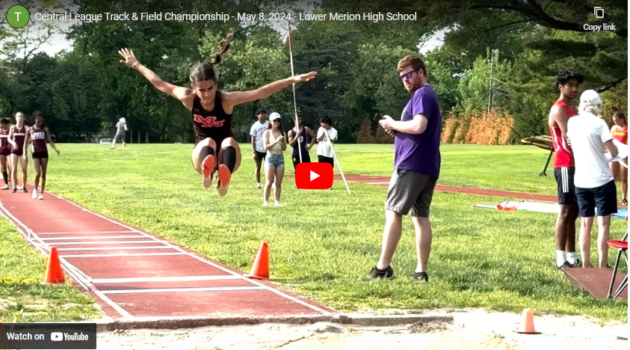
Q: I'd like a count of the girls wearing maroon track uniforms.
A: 3